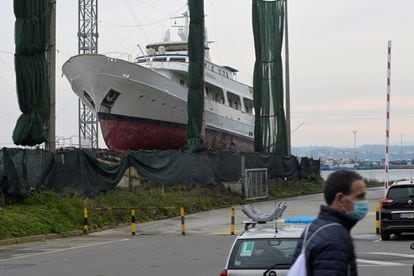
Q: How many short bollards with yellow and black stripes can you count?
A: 5